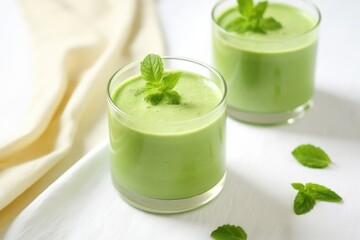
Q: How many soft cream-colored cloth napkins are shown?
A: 1